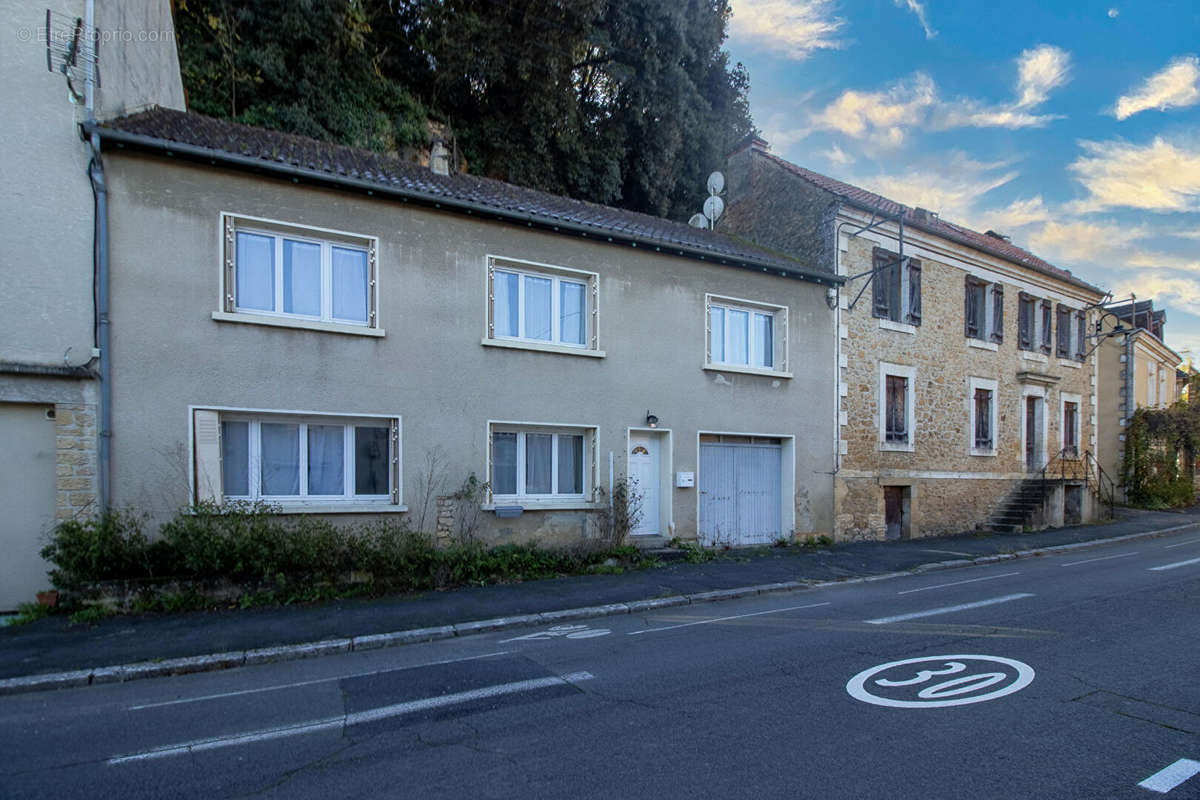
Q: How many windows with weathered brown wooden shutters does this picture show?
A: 7